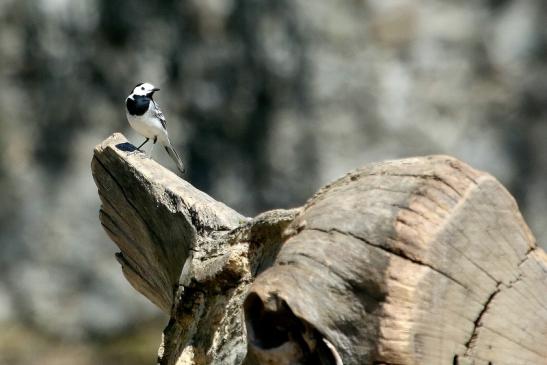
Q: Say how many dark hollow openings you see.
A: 1